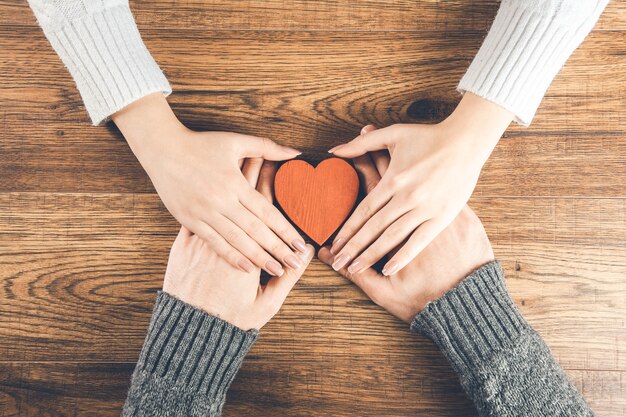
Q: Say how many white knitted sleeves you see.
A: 2